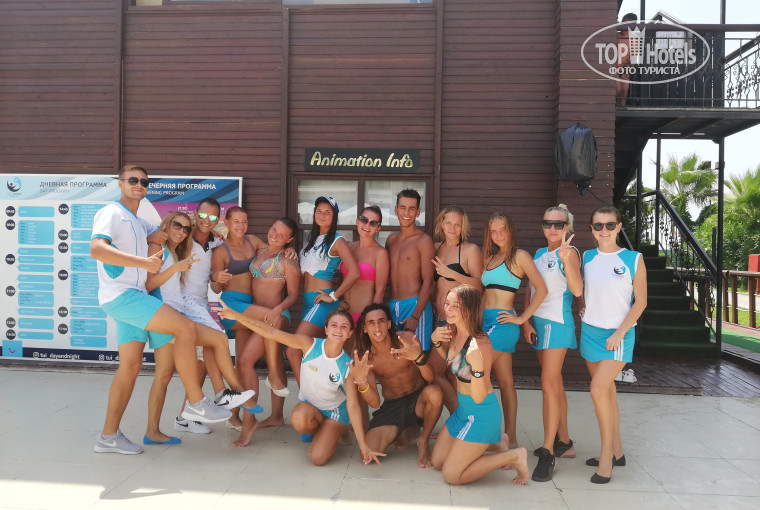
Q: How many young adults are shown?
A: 15